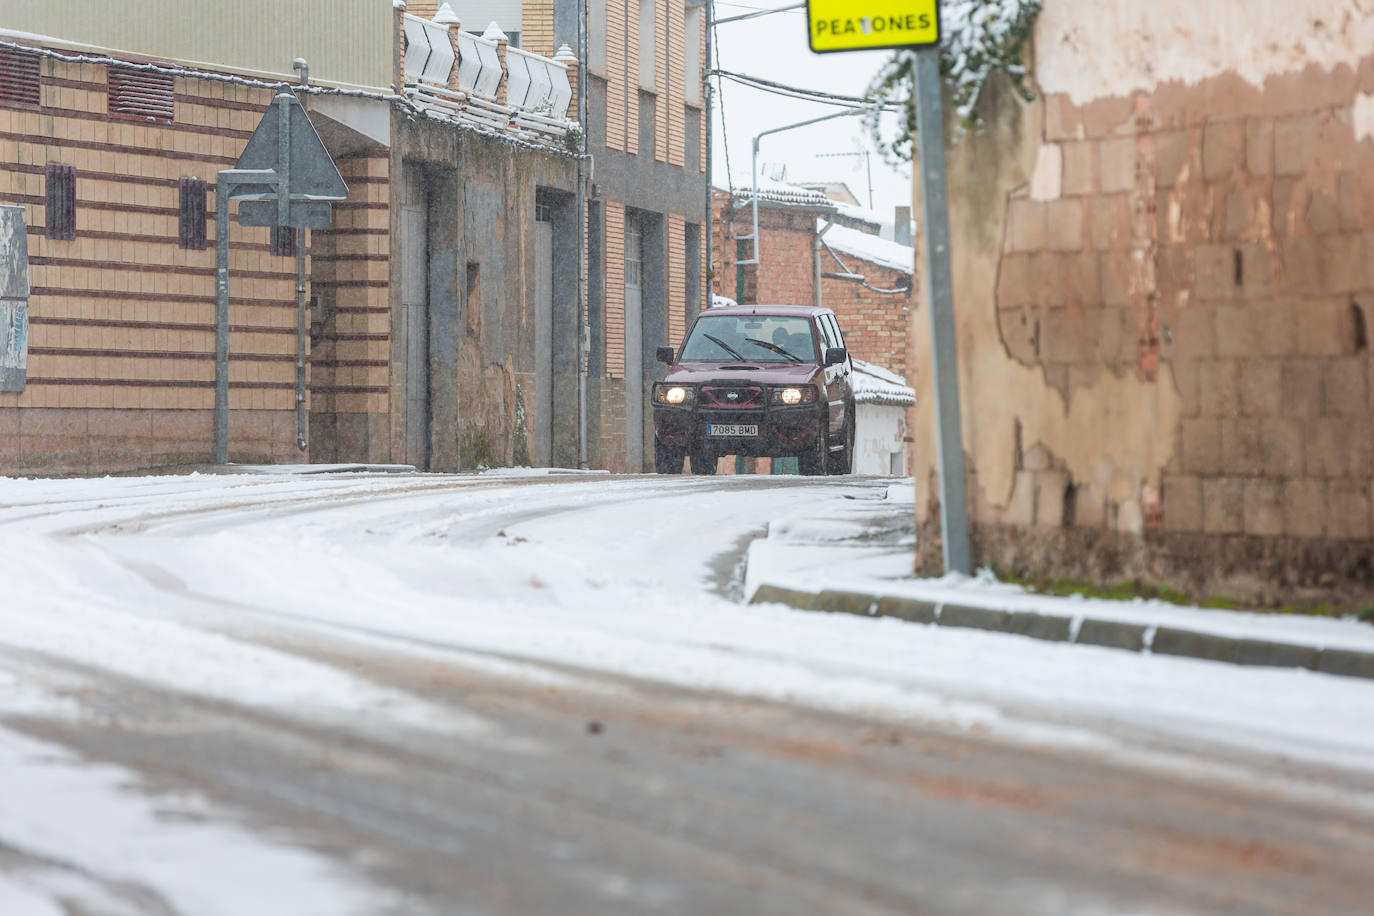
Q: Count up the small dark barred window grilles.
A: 3